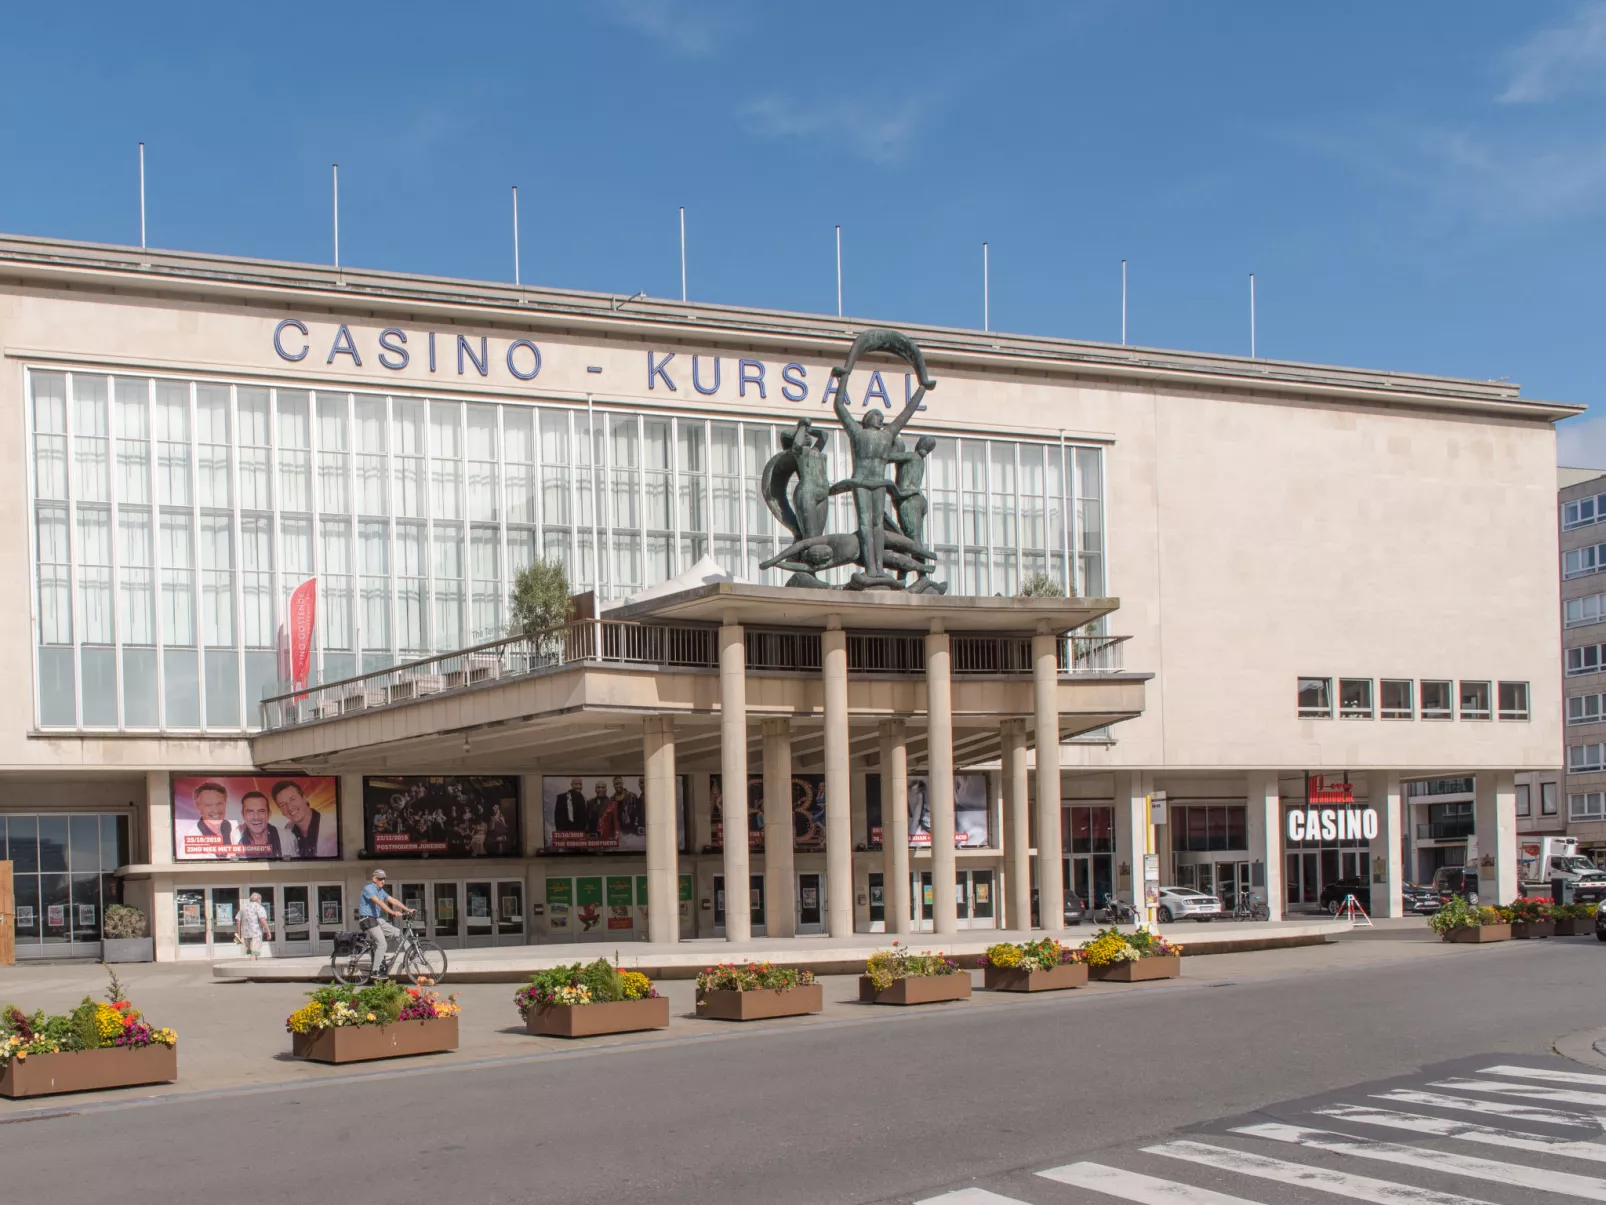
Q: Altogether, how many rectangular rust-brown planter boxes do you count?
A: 10